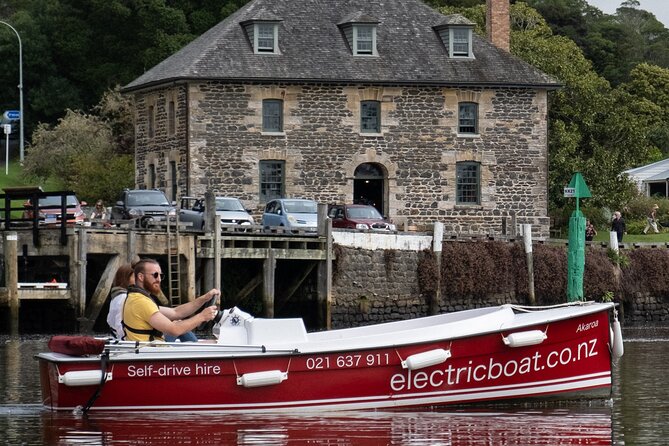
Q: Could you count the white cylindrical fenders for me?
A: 5